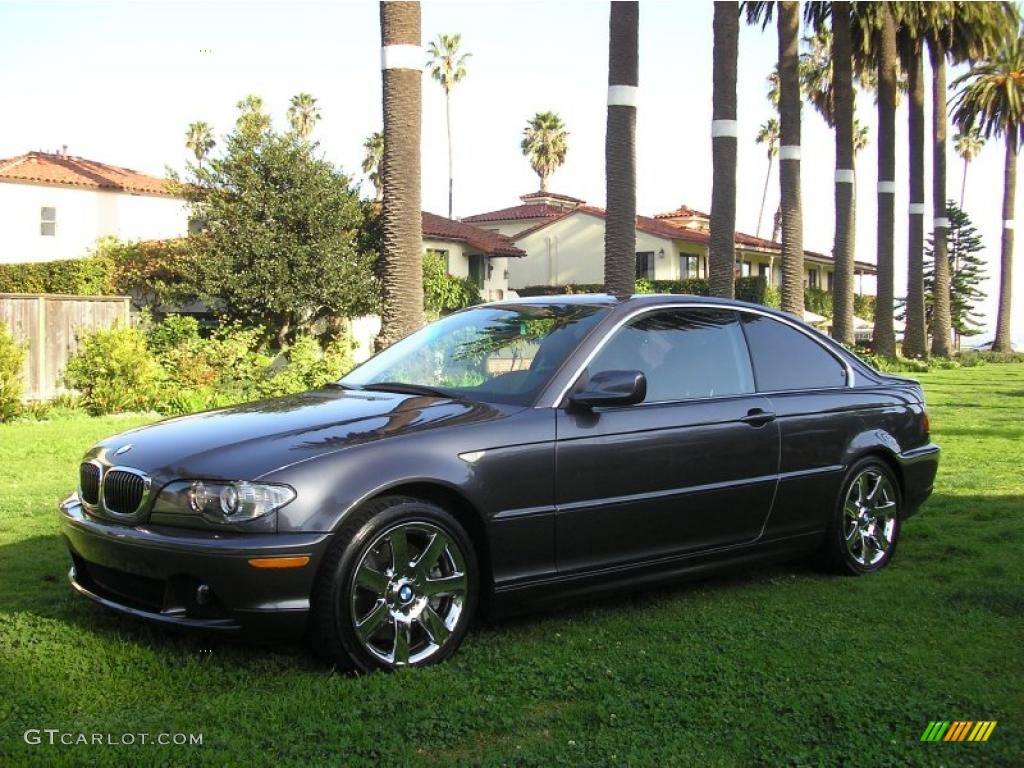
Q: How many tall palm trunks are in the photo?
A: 9